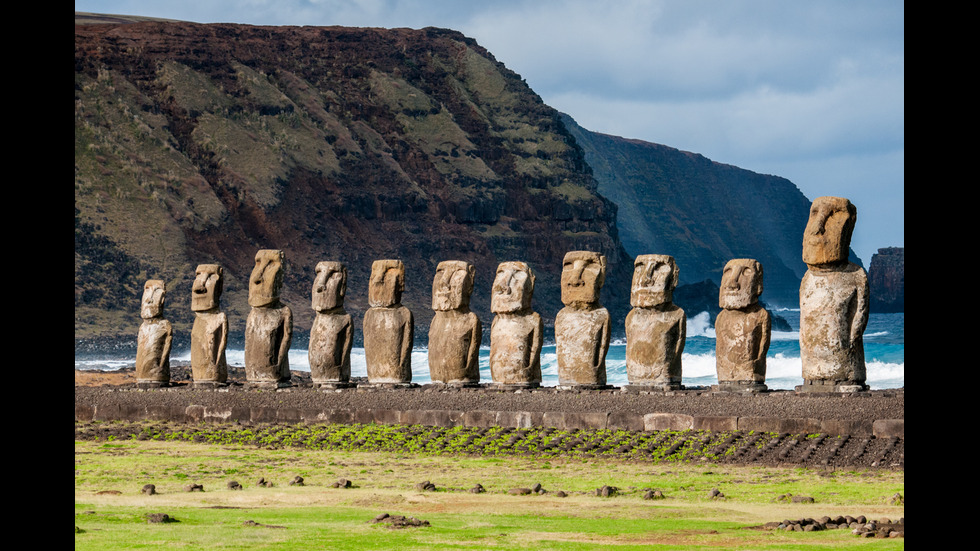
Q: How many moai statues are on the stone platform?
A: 11